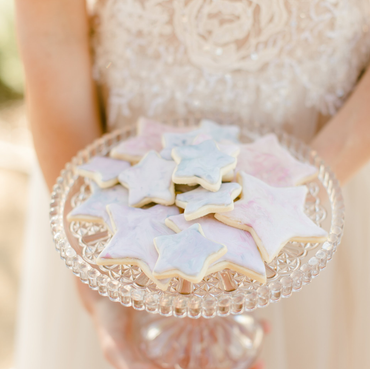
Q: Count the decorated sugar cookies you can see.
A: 14